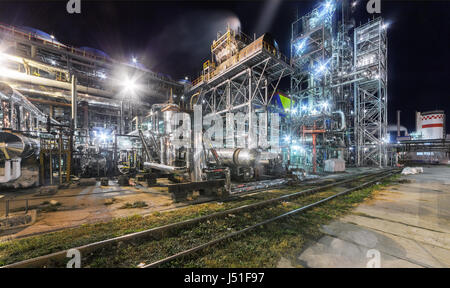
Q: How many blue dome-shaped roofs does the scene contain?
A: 2